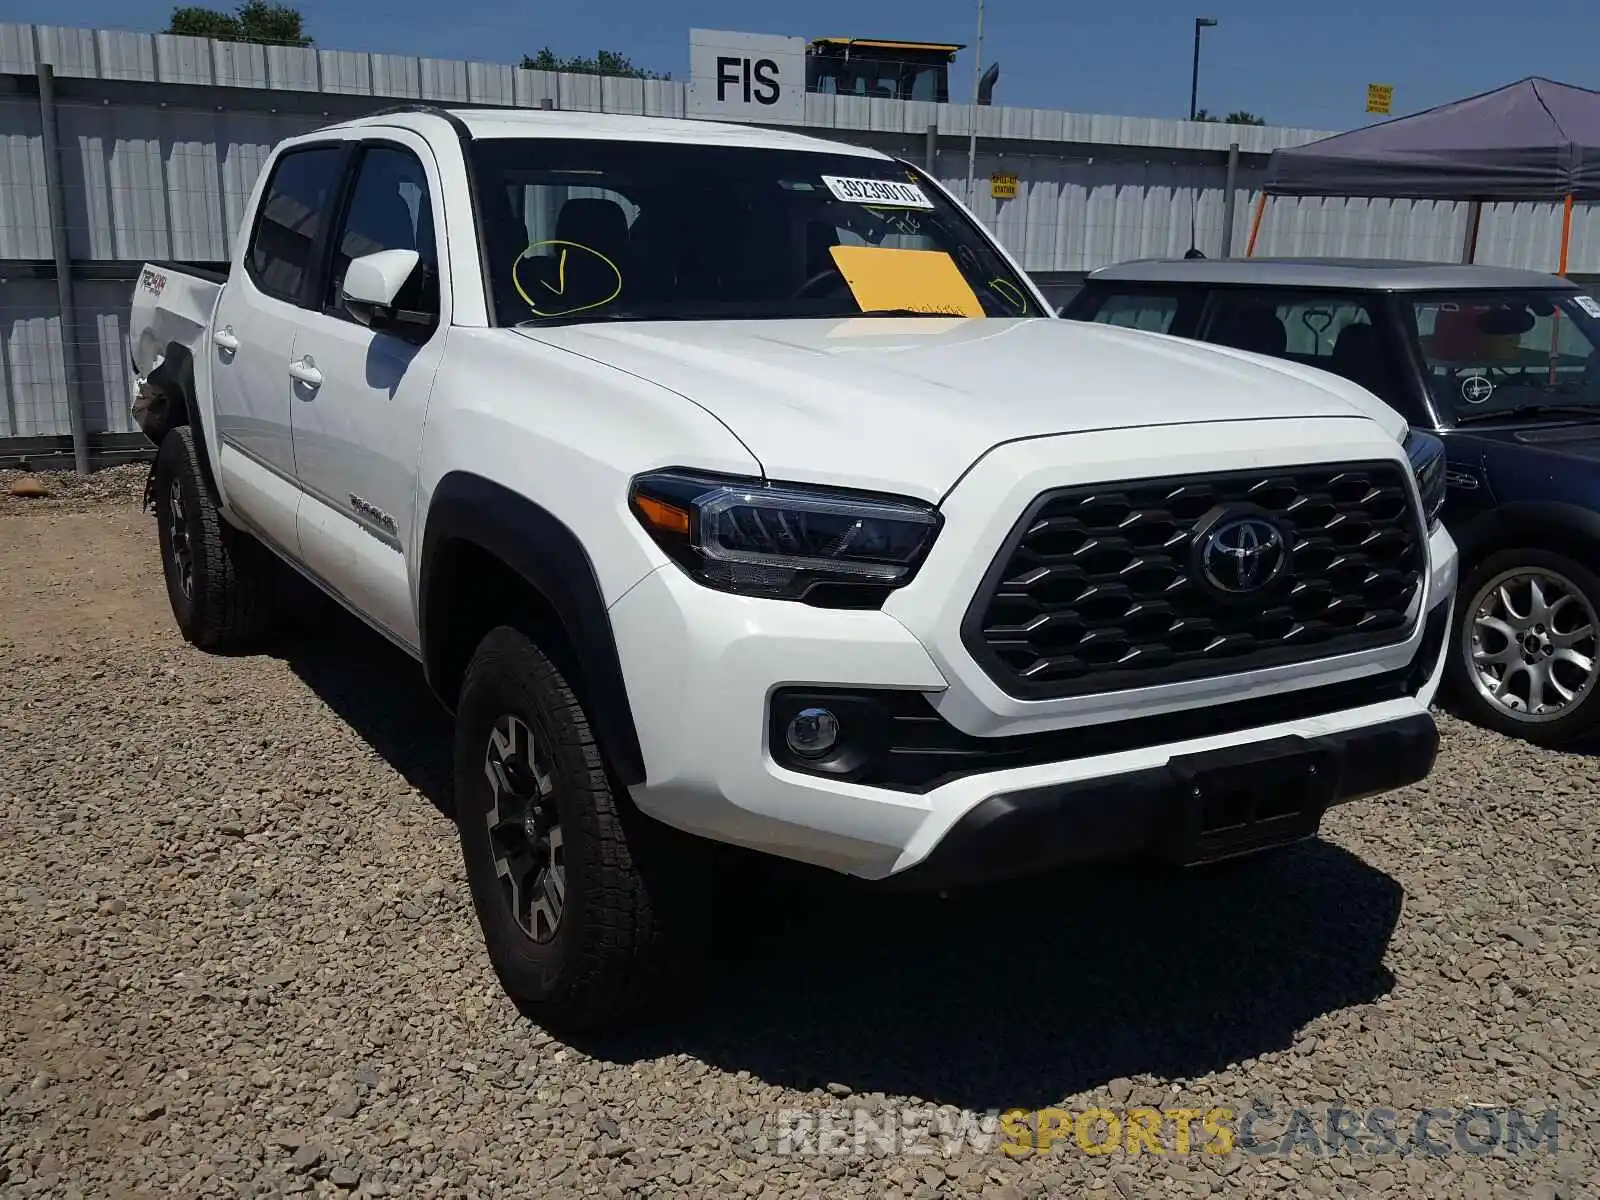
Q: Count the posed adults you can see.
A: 0